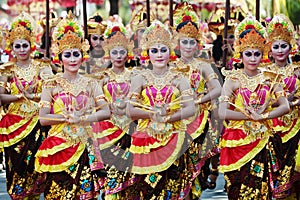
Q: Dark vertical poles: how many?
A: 6